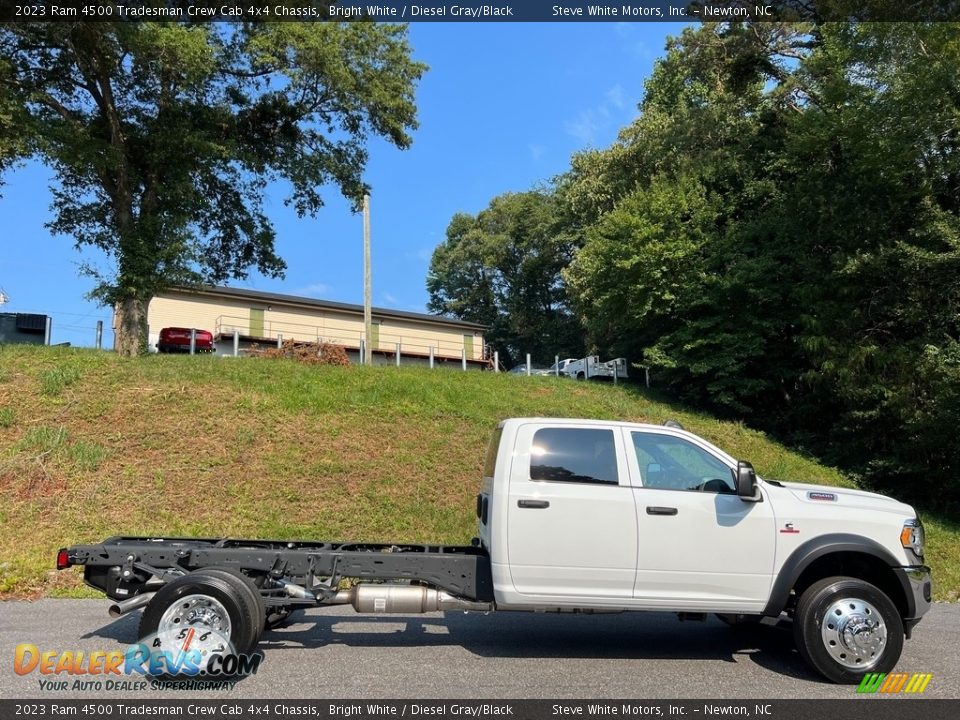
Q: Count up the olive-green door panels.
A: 3